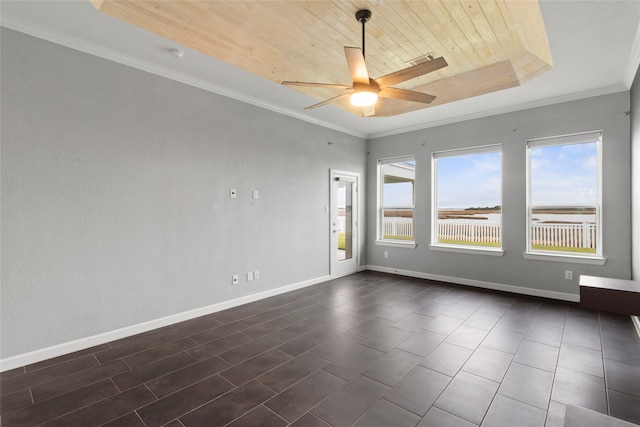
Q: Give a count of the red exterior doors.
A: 0